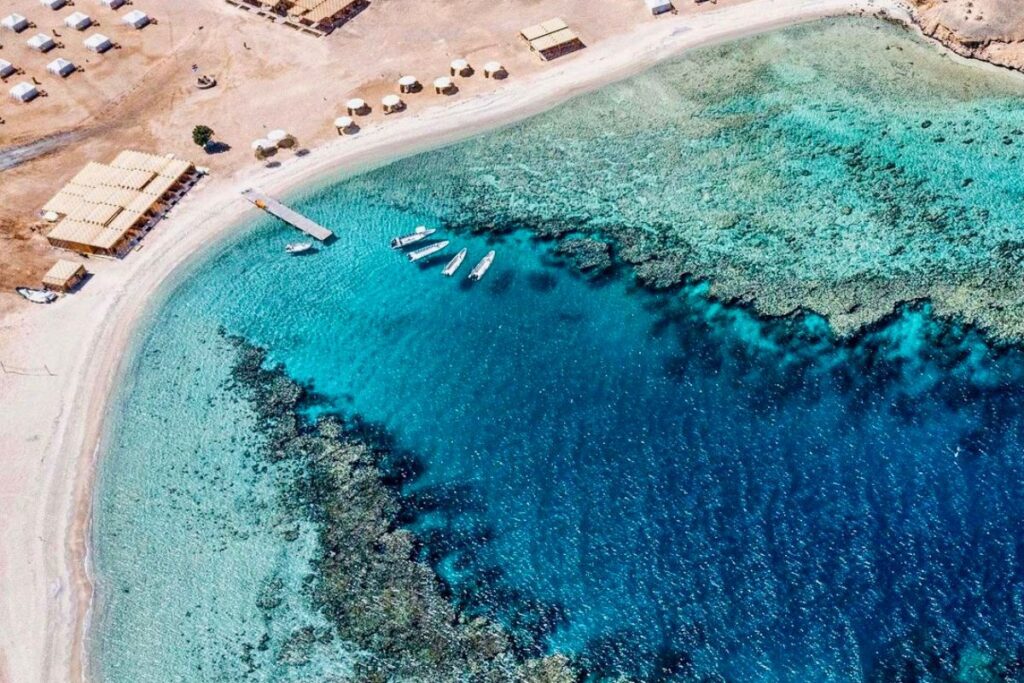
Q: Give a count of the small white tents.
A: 11